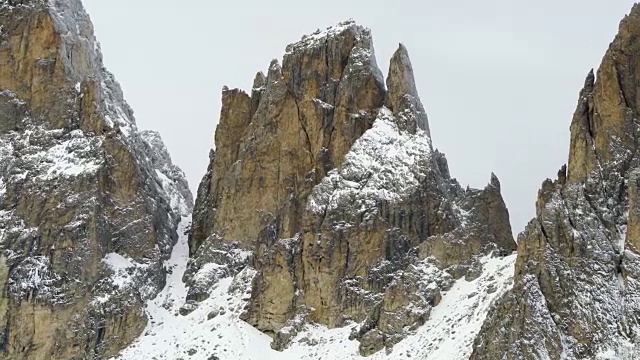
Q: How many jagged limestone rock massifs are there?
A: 3